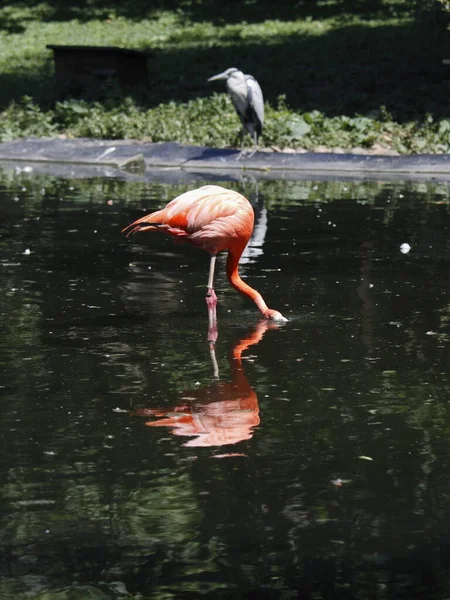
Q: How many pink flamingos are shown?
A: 1